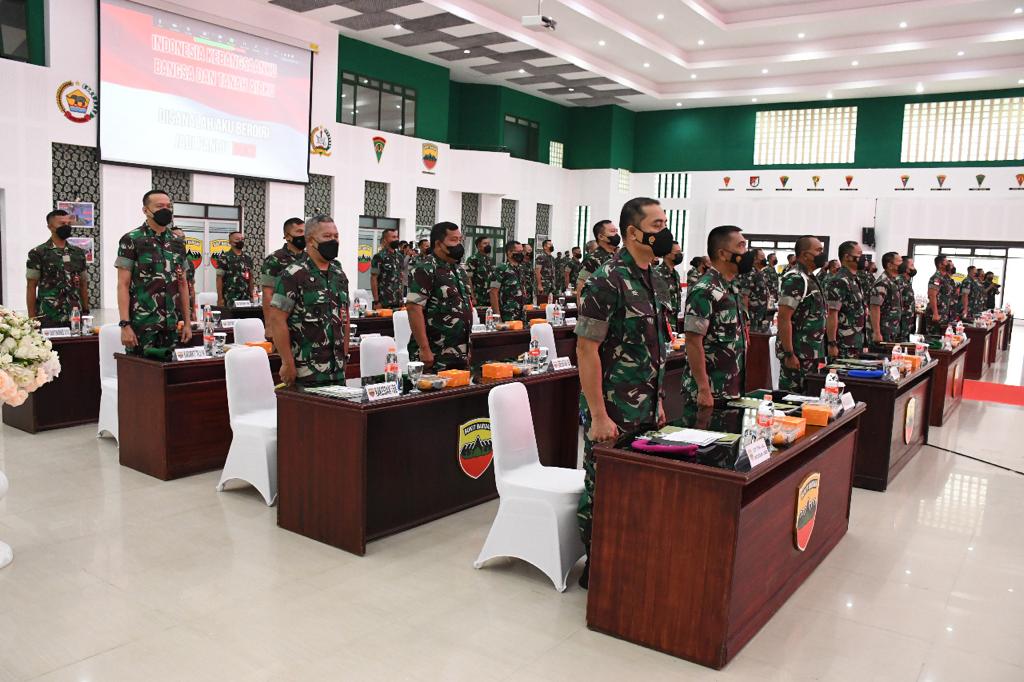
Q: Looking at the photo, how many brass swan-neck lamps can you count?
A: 0